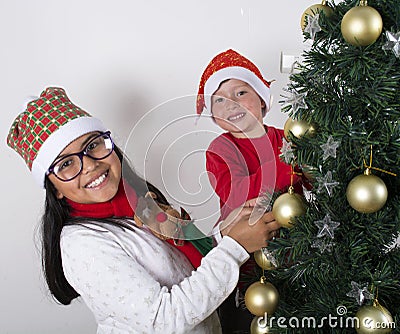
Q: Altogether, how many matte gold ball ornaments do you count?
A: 9